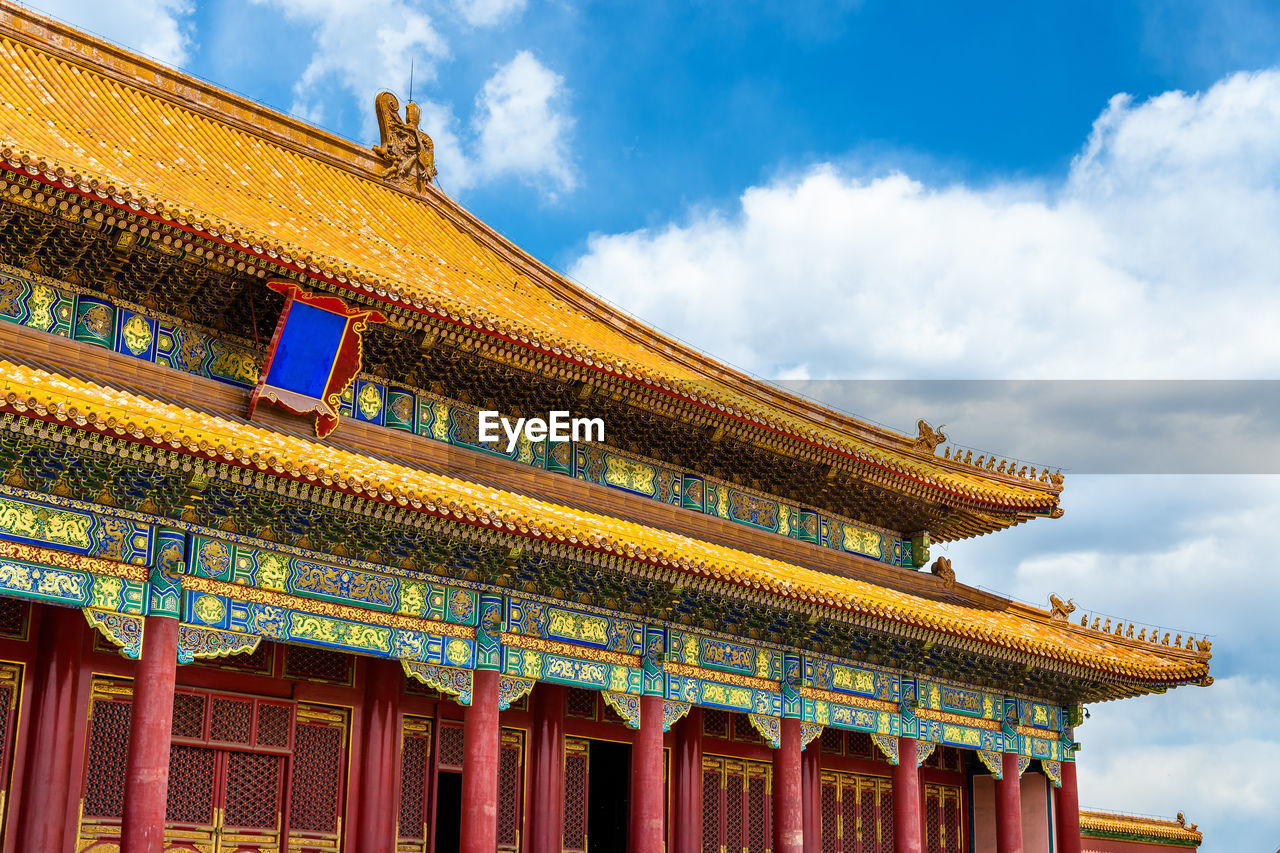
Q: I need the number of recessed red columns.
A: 5